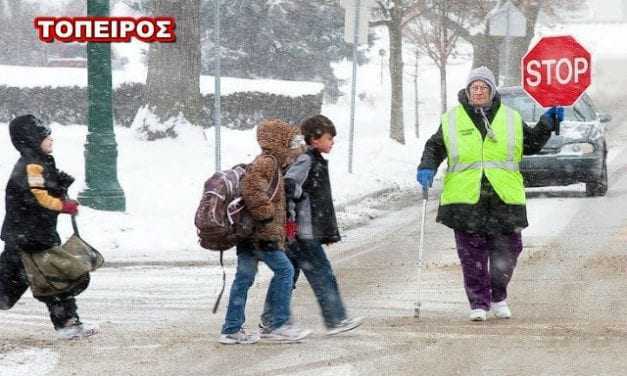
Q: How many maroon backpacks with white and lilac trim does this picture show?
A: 1